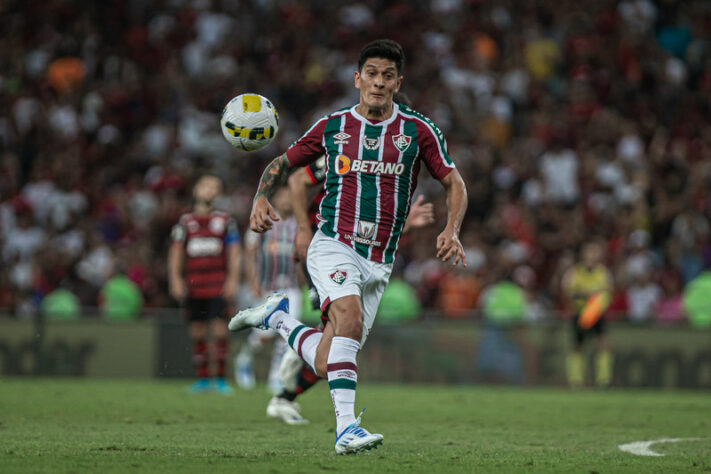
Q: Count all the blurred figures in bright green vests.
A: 5